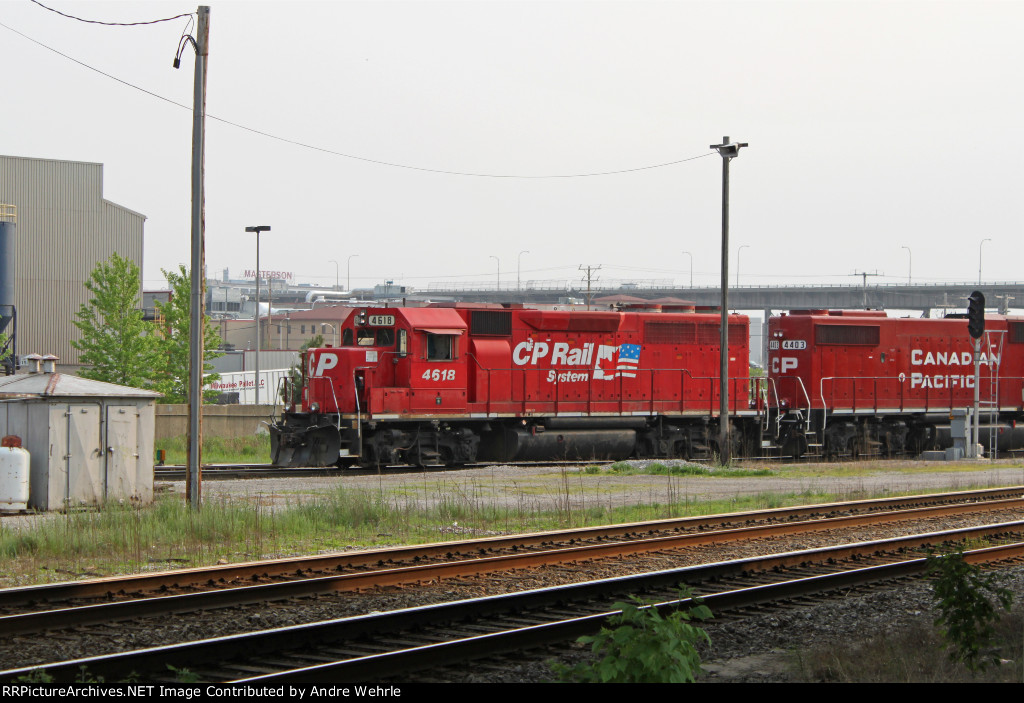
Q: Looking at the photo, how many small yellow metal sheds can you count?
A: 0